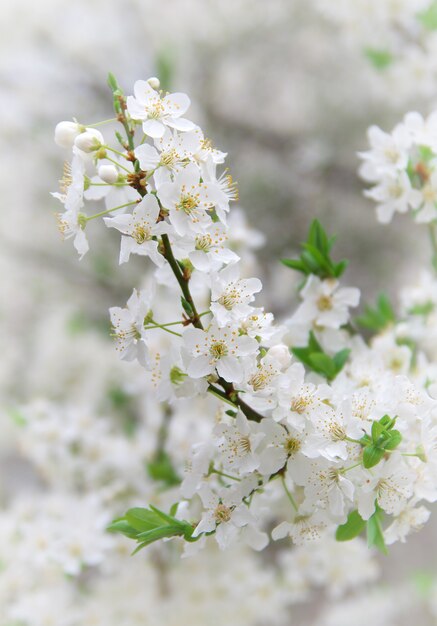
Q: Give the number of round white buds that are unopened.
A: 4